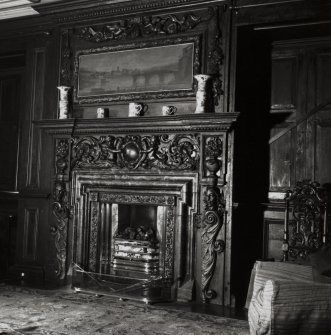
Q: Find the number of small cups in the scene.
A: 3